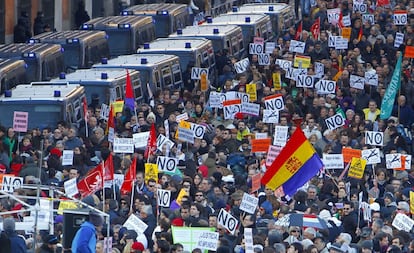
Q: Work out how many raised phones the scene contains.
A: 0